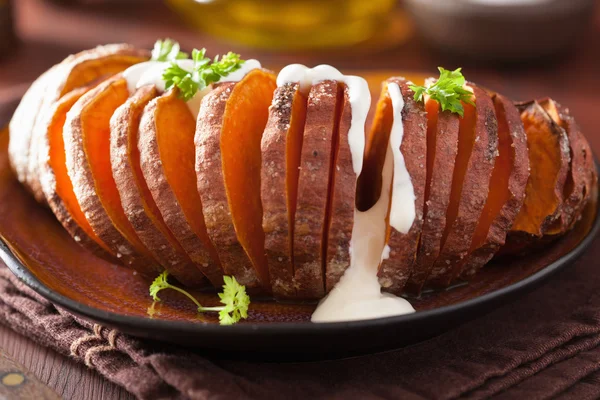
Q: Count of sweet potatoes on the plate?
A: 1